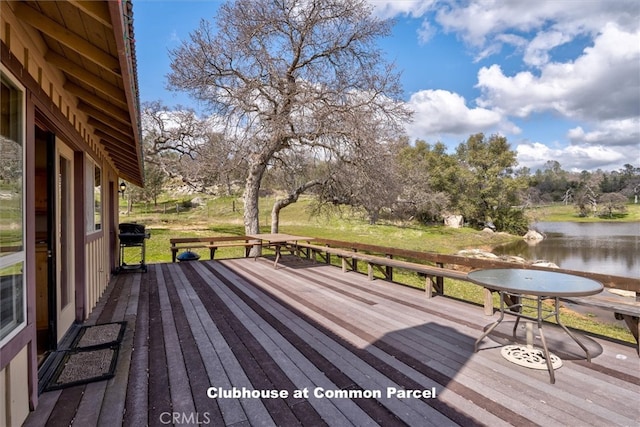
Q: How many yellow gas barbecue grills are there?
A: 0